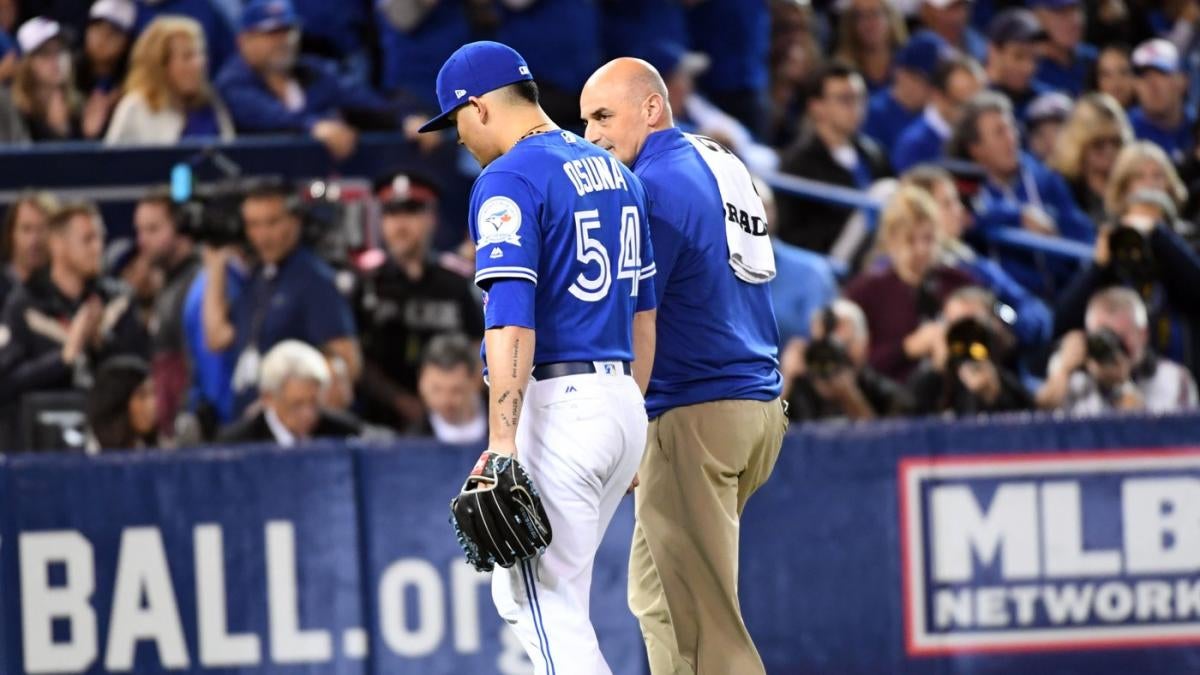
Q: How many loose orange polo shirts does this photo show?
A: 0